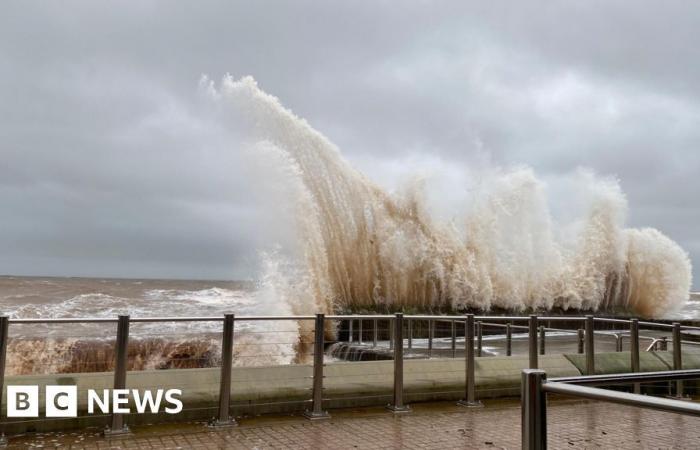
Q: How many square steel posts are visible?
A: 11